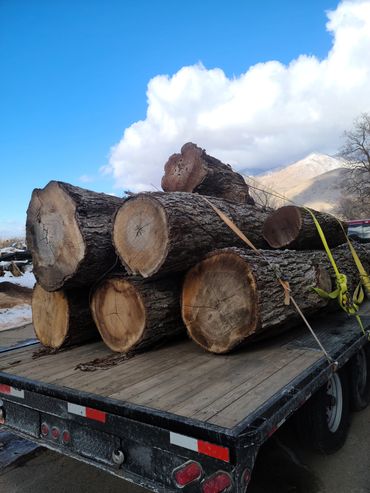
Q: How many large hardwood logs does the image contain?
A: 7